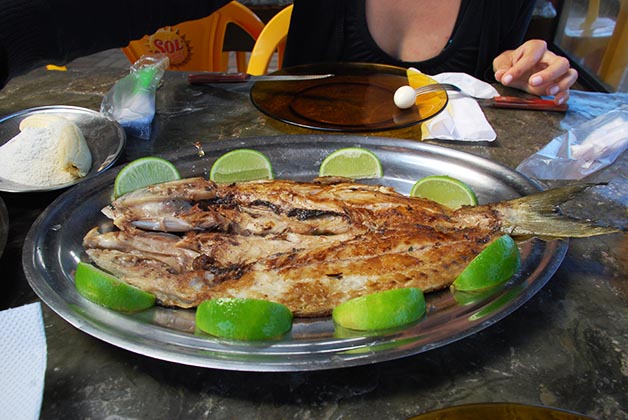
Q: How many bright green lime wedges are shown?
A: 8